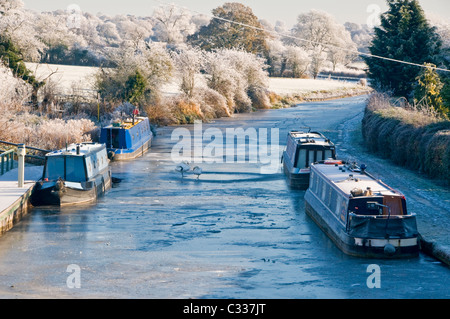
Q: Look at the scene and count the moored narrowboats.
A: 4